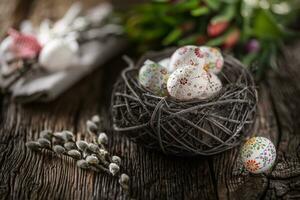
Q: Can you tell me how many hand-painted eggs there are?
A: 5